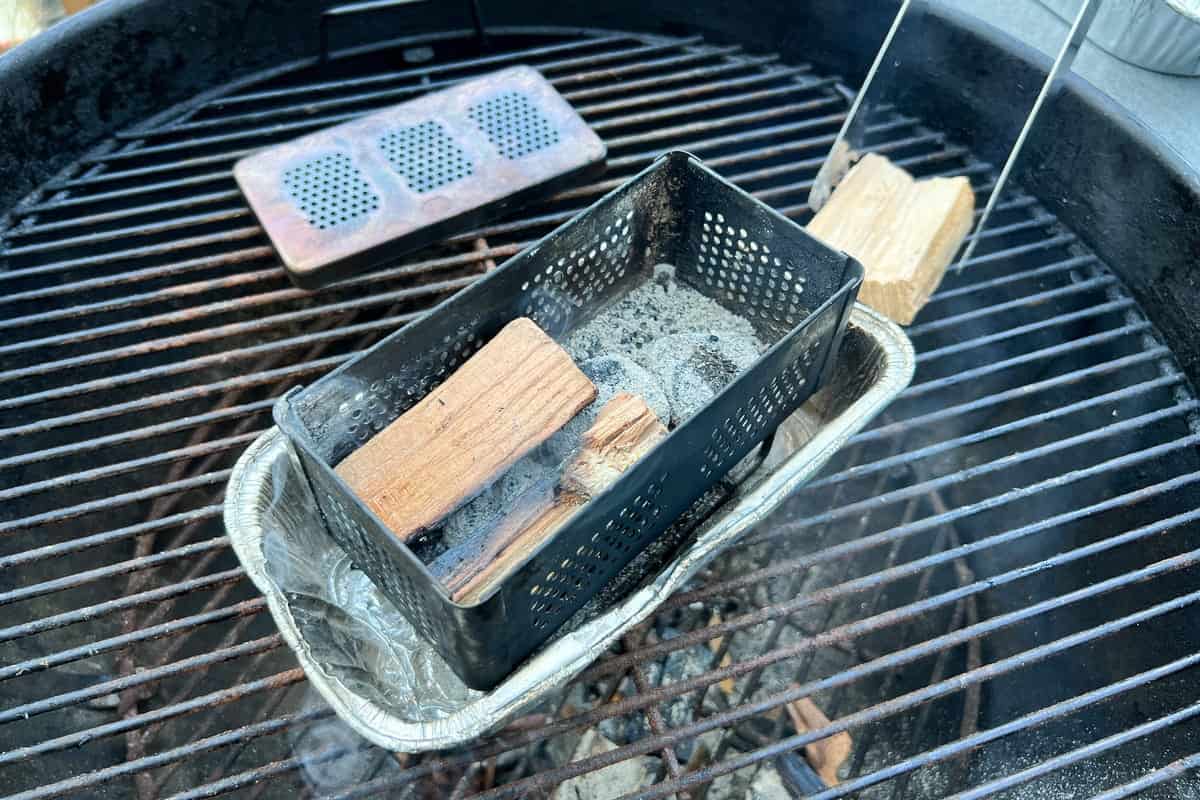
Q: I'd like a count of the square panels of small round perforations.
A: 3